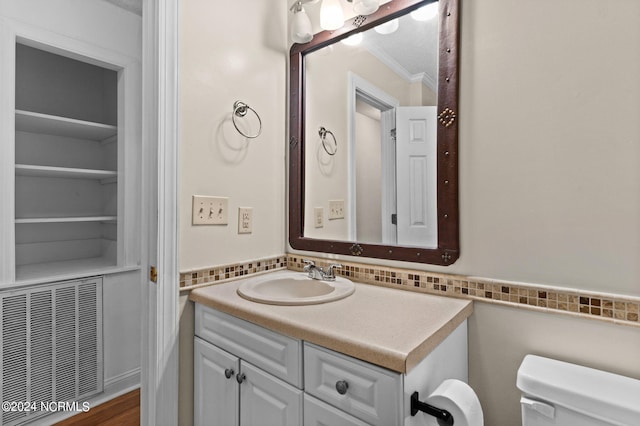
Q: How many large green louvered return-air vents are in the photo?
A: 0